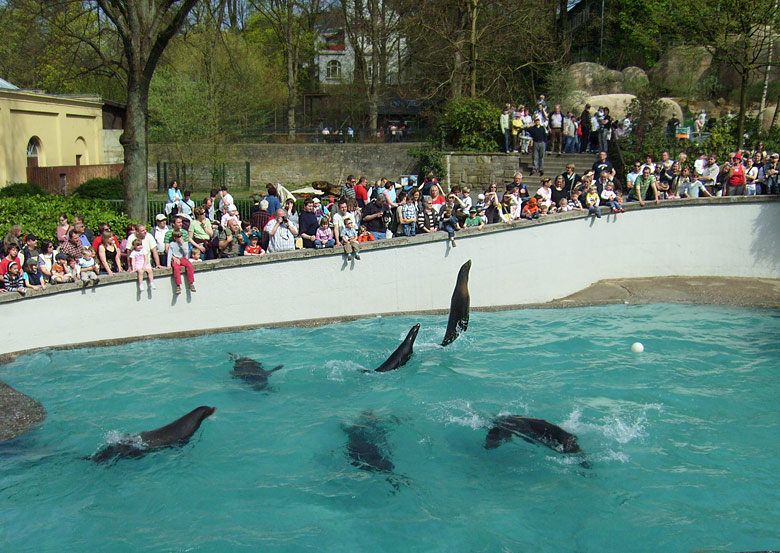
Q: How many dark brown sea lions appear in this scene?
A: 6